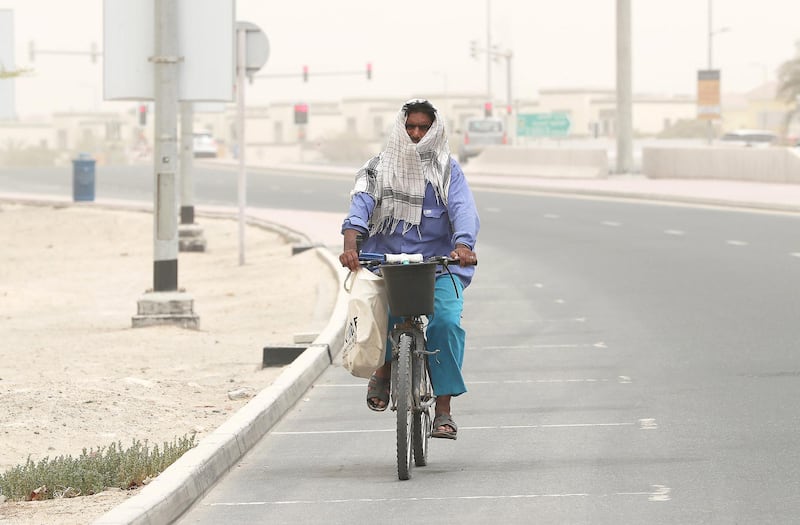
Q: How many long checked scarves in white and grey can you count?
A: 1